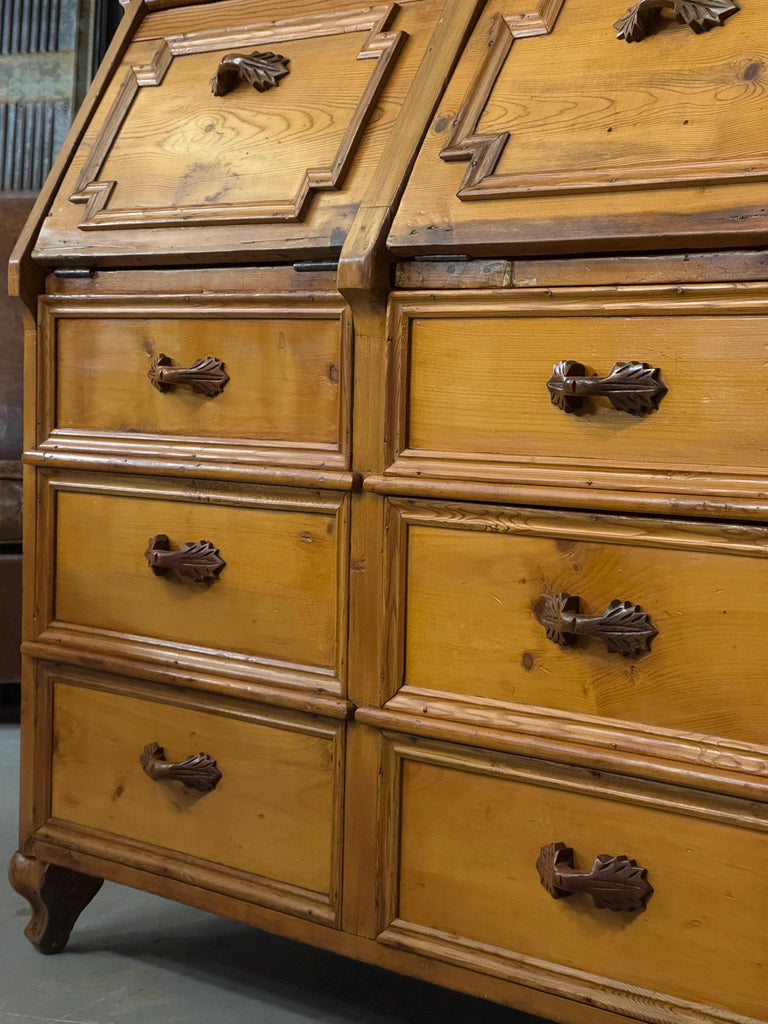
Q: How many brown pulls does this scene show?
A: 8